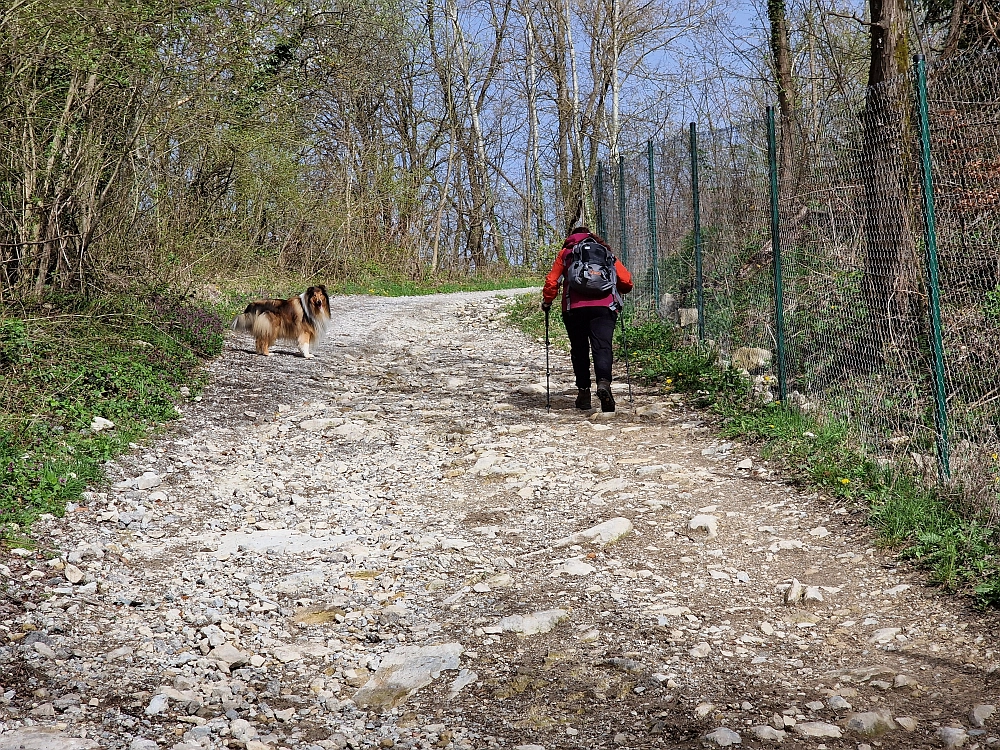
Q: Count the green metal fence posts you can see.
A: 6